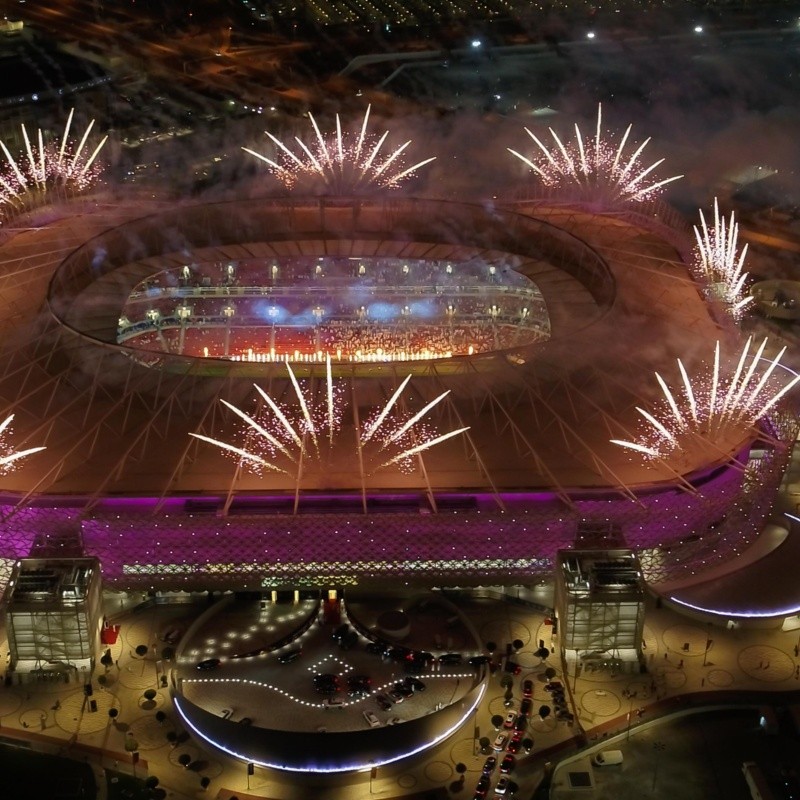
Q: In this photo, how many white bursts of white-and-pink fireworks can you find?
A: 7